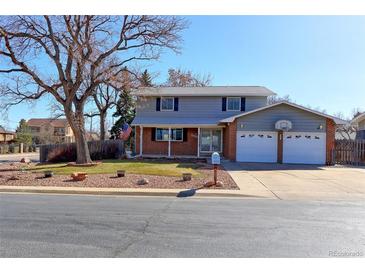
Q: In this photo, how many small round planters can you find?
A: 3